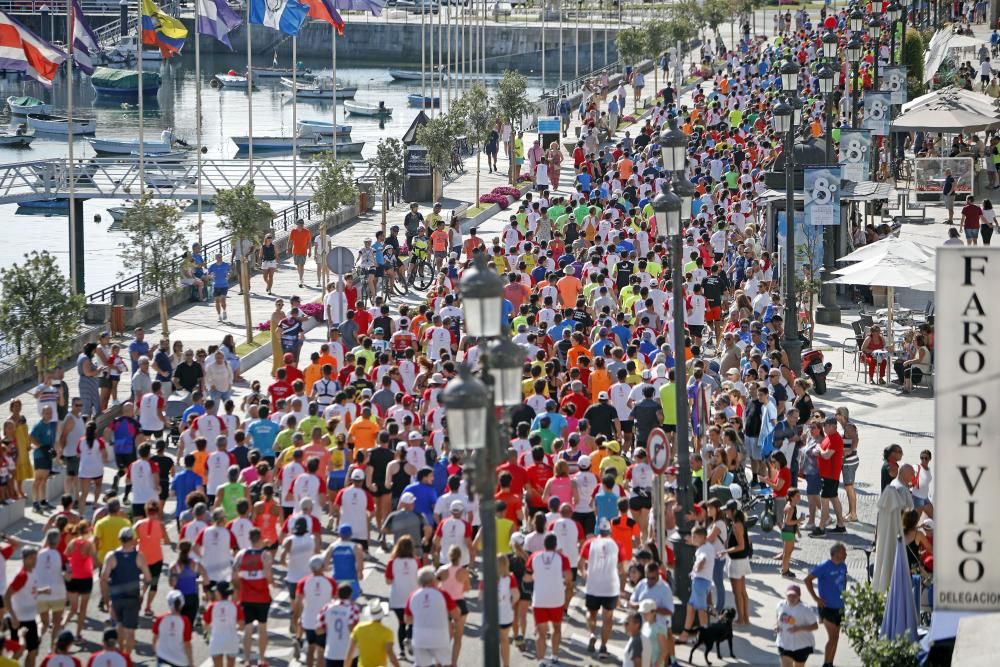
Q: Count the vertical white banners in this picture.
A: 1